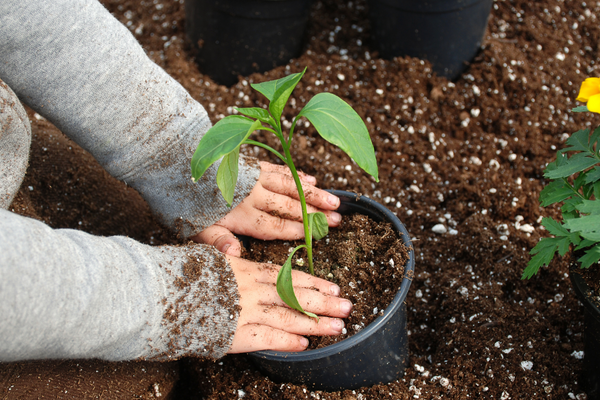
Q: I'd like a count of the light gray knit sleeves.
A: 2